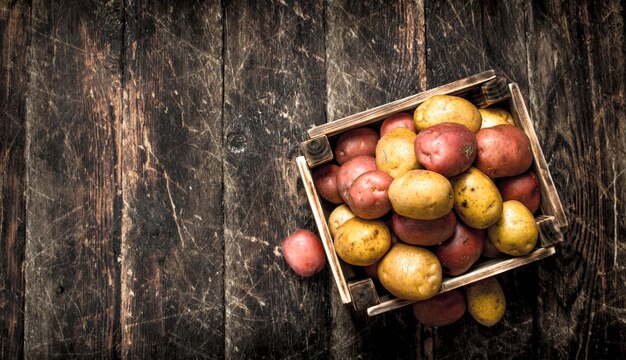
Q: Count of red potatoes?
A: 12